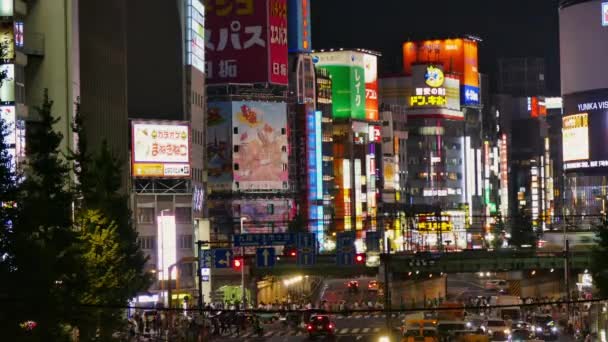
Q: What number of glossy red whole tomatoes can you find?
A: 0